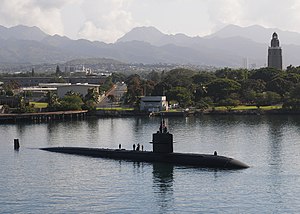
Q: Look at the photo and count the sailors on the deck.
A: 4